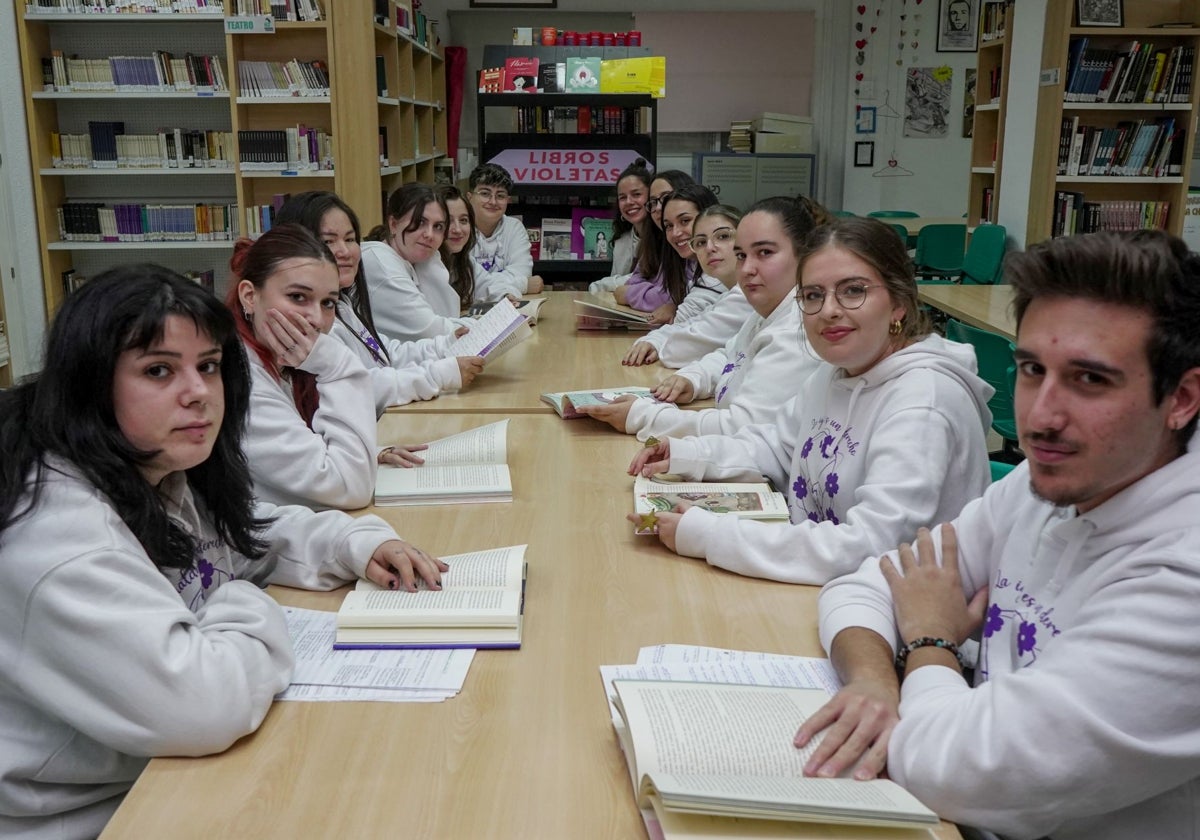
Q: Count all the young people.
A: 13